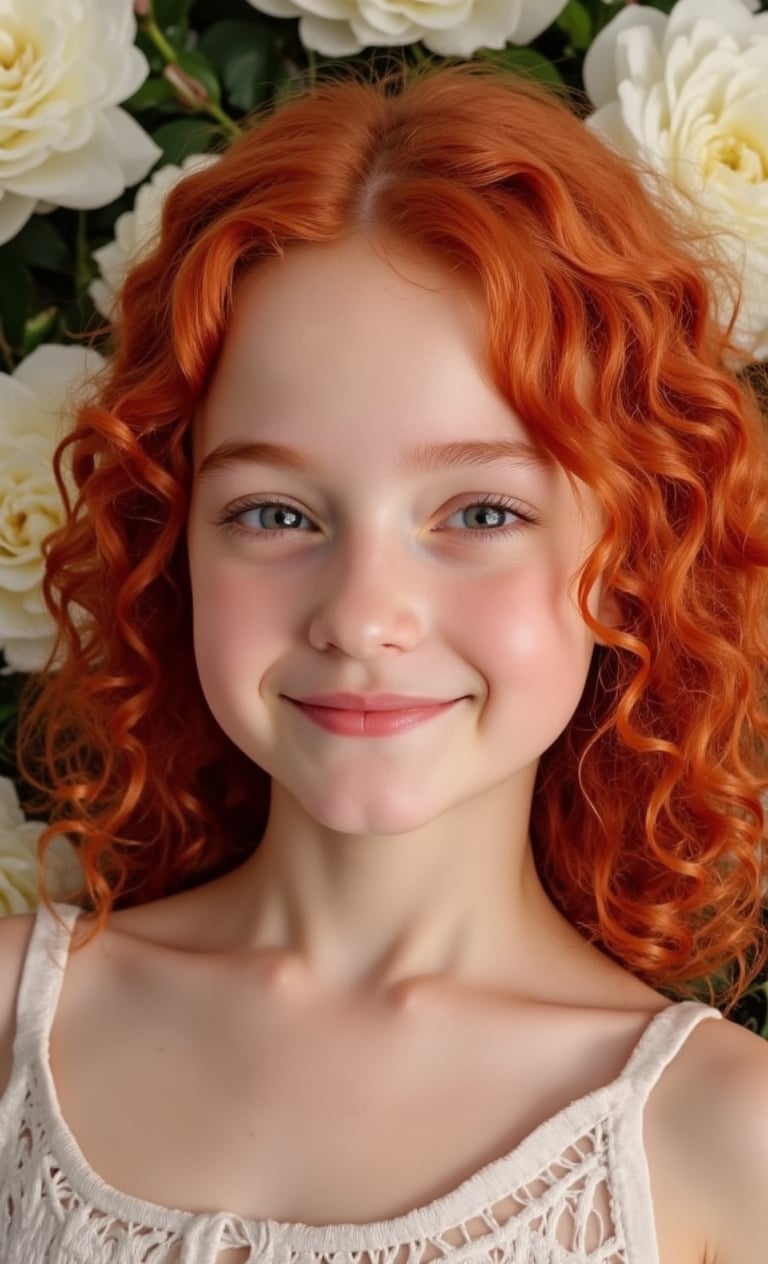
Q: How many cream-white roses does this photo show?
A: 6